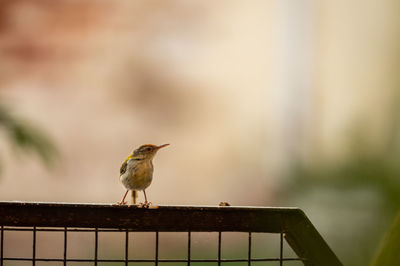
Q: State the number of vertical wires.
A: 10